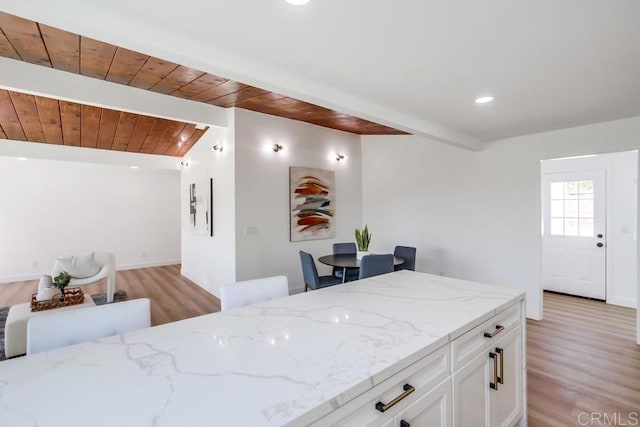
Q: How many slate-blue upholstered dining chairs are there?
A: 4